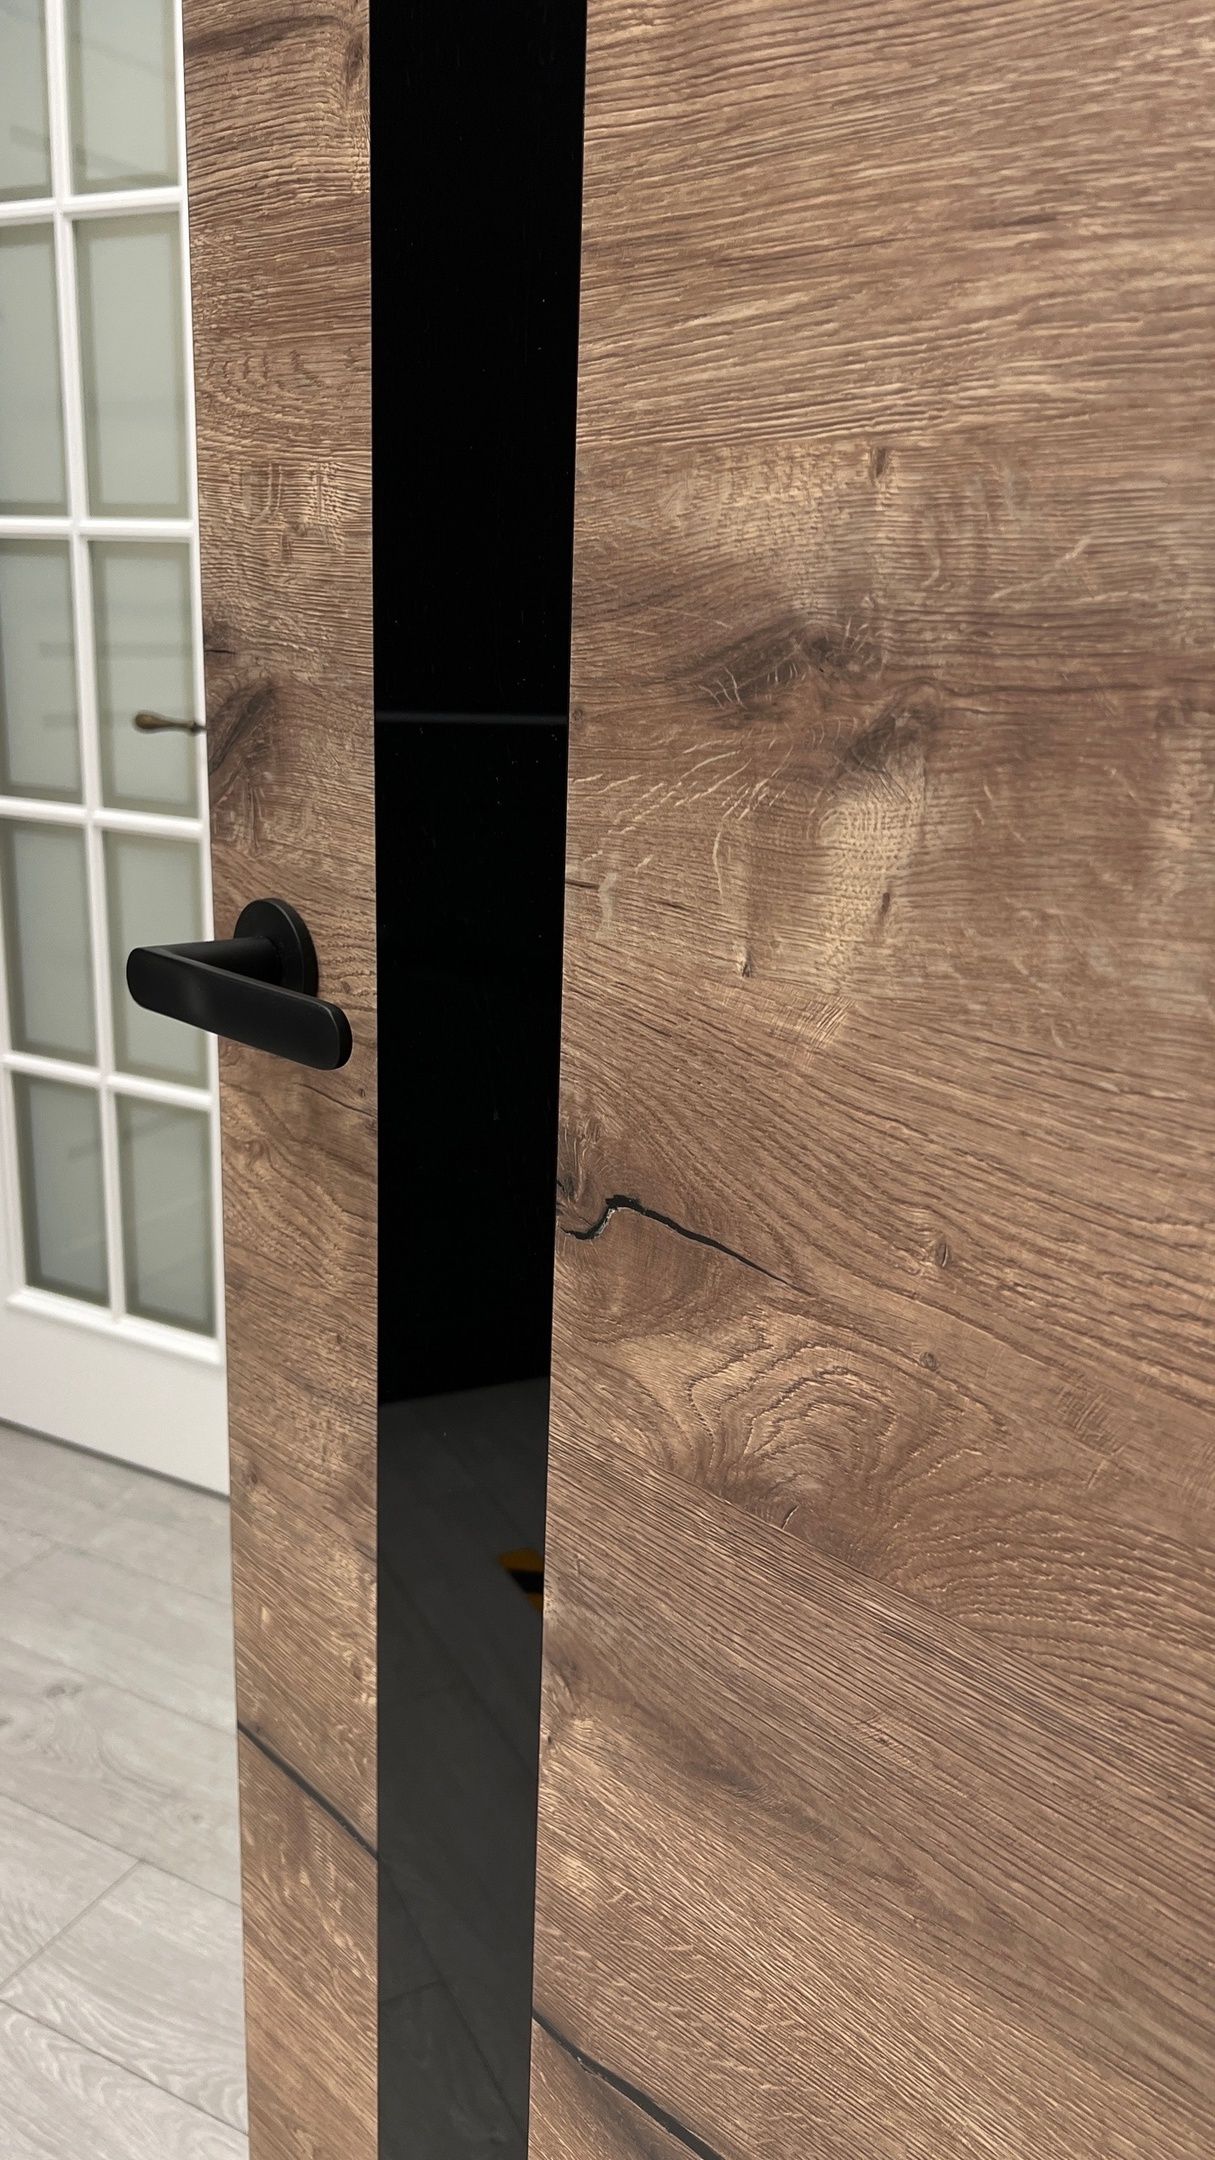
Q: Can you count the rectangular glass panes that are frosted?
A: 10